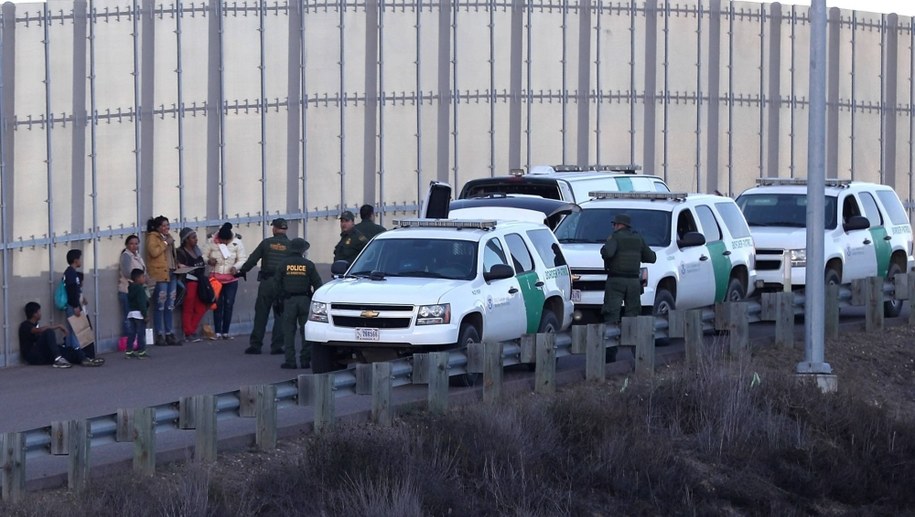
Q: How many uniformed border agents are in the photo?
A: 5